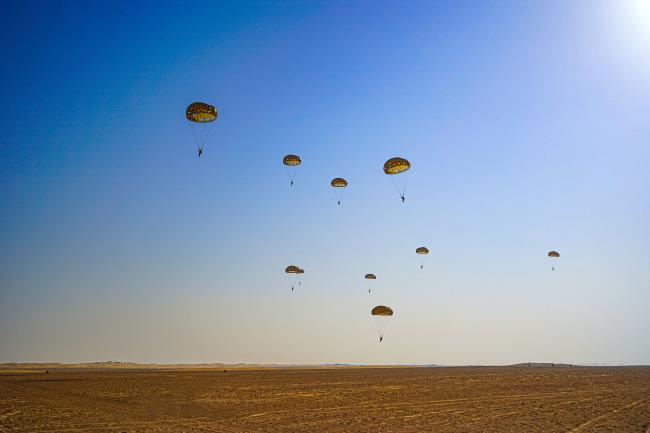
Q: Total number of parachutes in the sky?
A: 10